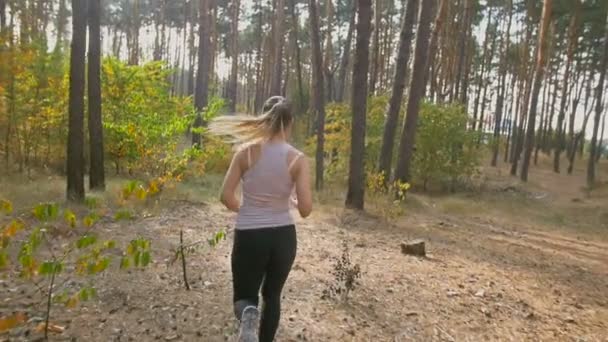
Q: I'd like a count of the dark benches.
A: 0